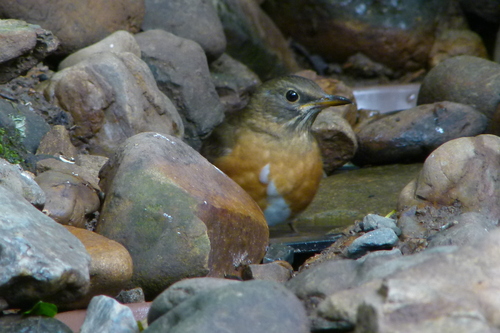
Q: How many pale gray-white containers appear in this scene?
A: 1